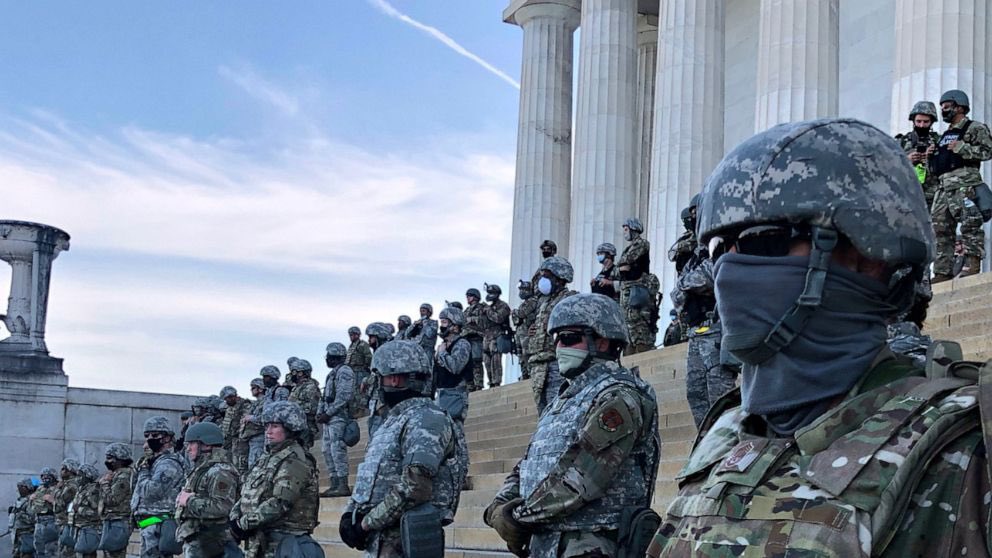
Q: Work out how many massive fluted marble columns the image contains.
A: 6